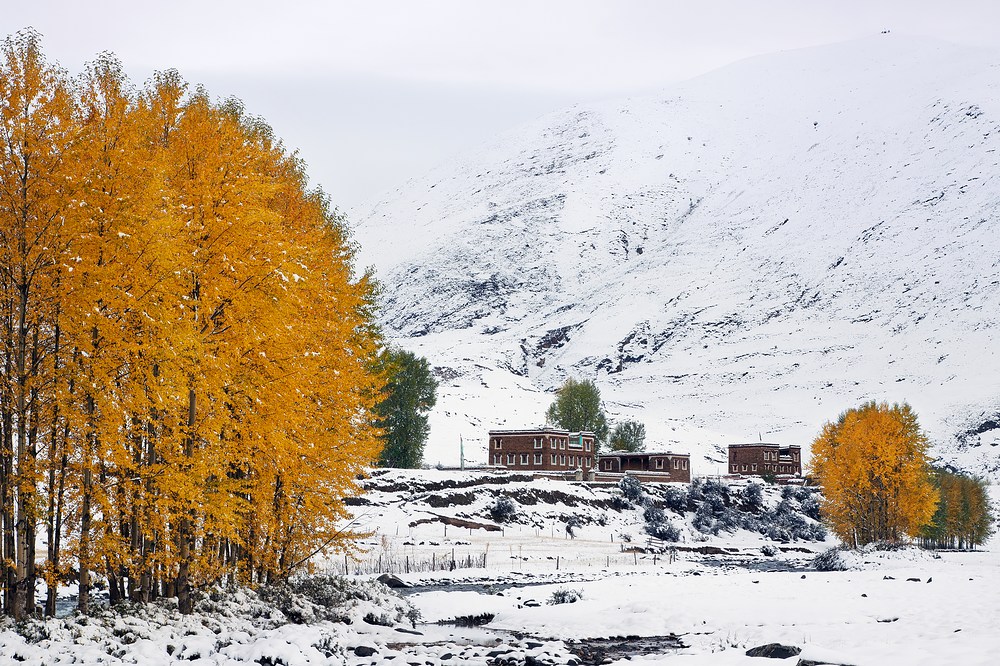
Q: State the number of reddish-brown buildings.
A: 3